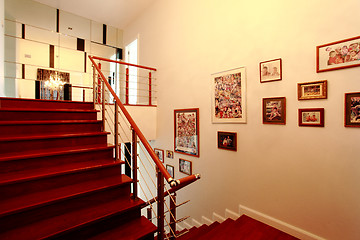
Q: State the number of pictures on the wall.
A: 13